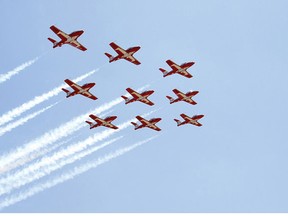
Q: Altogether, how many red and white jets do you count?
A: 9